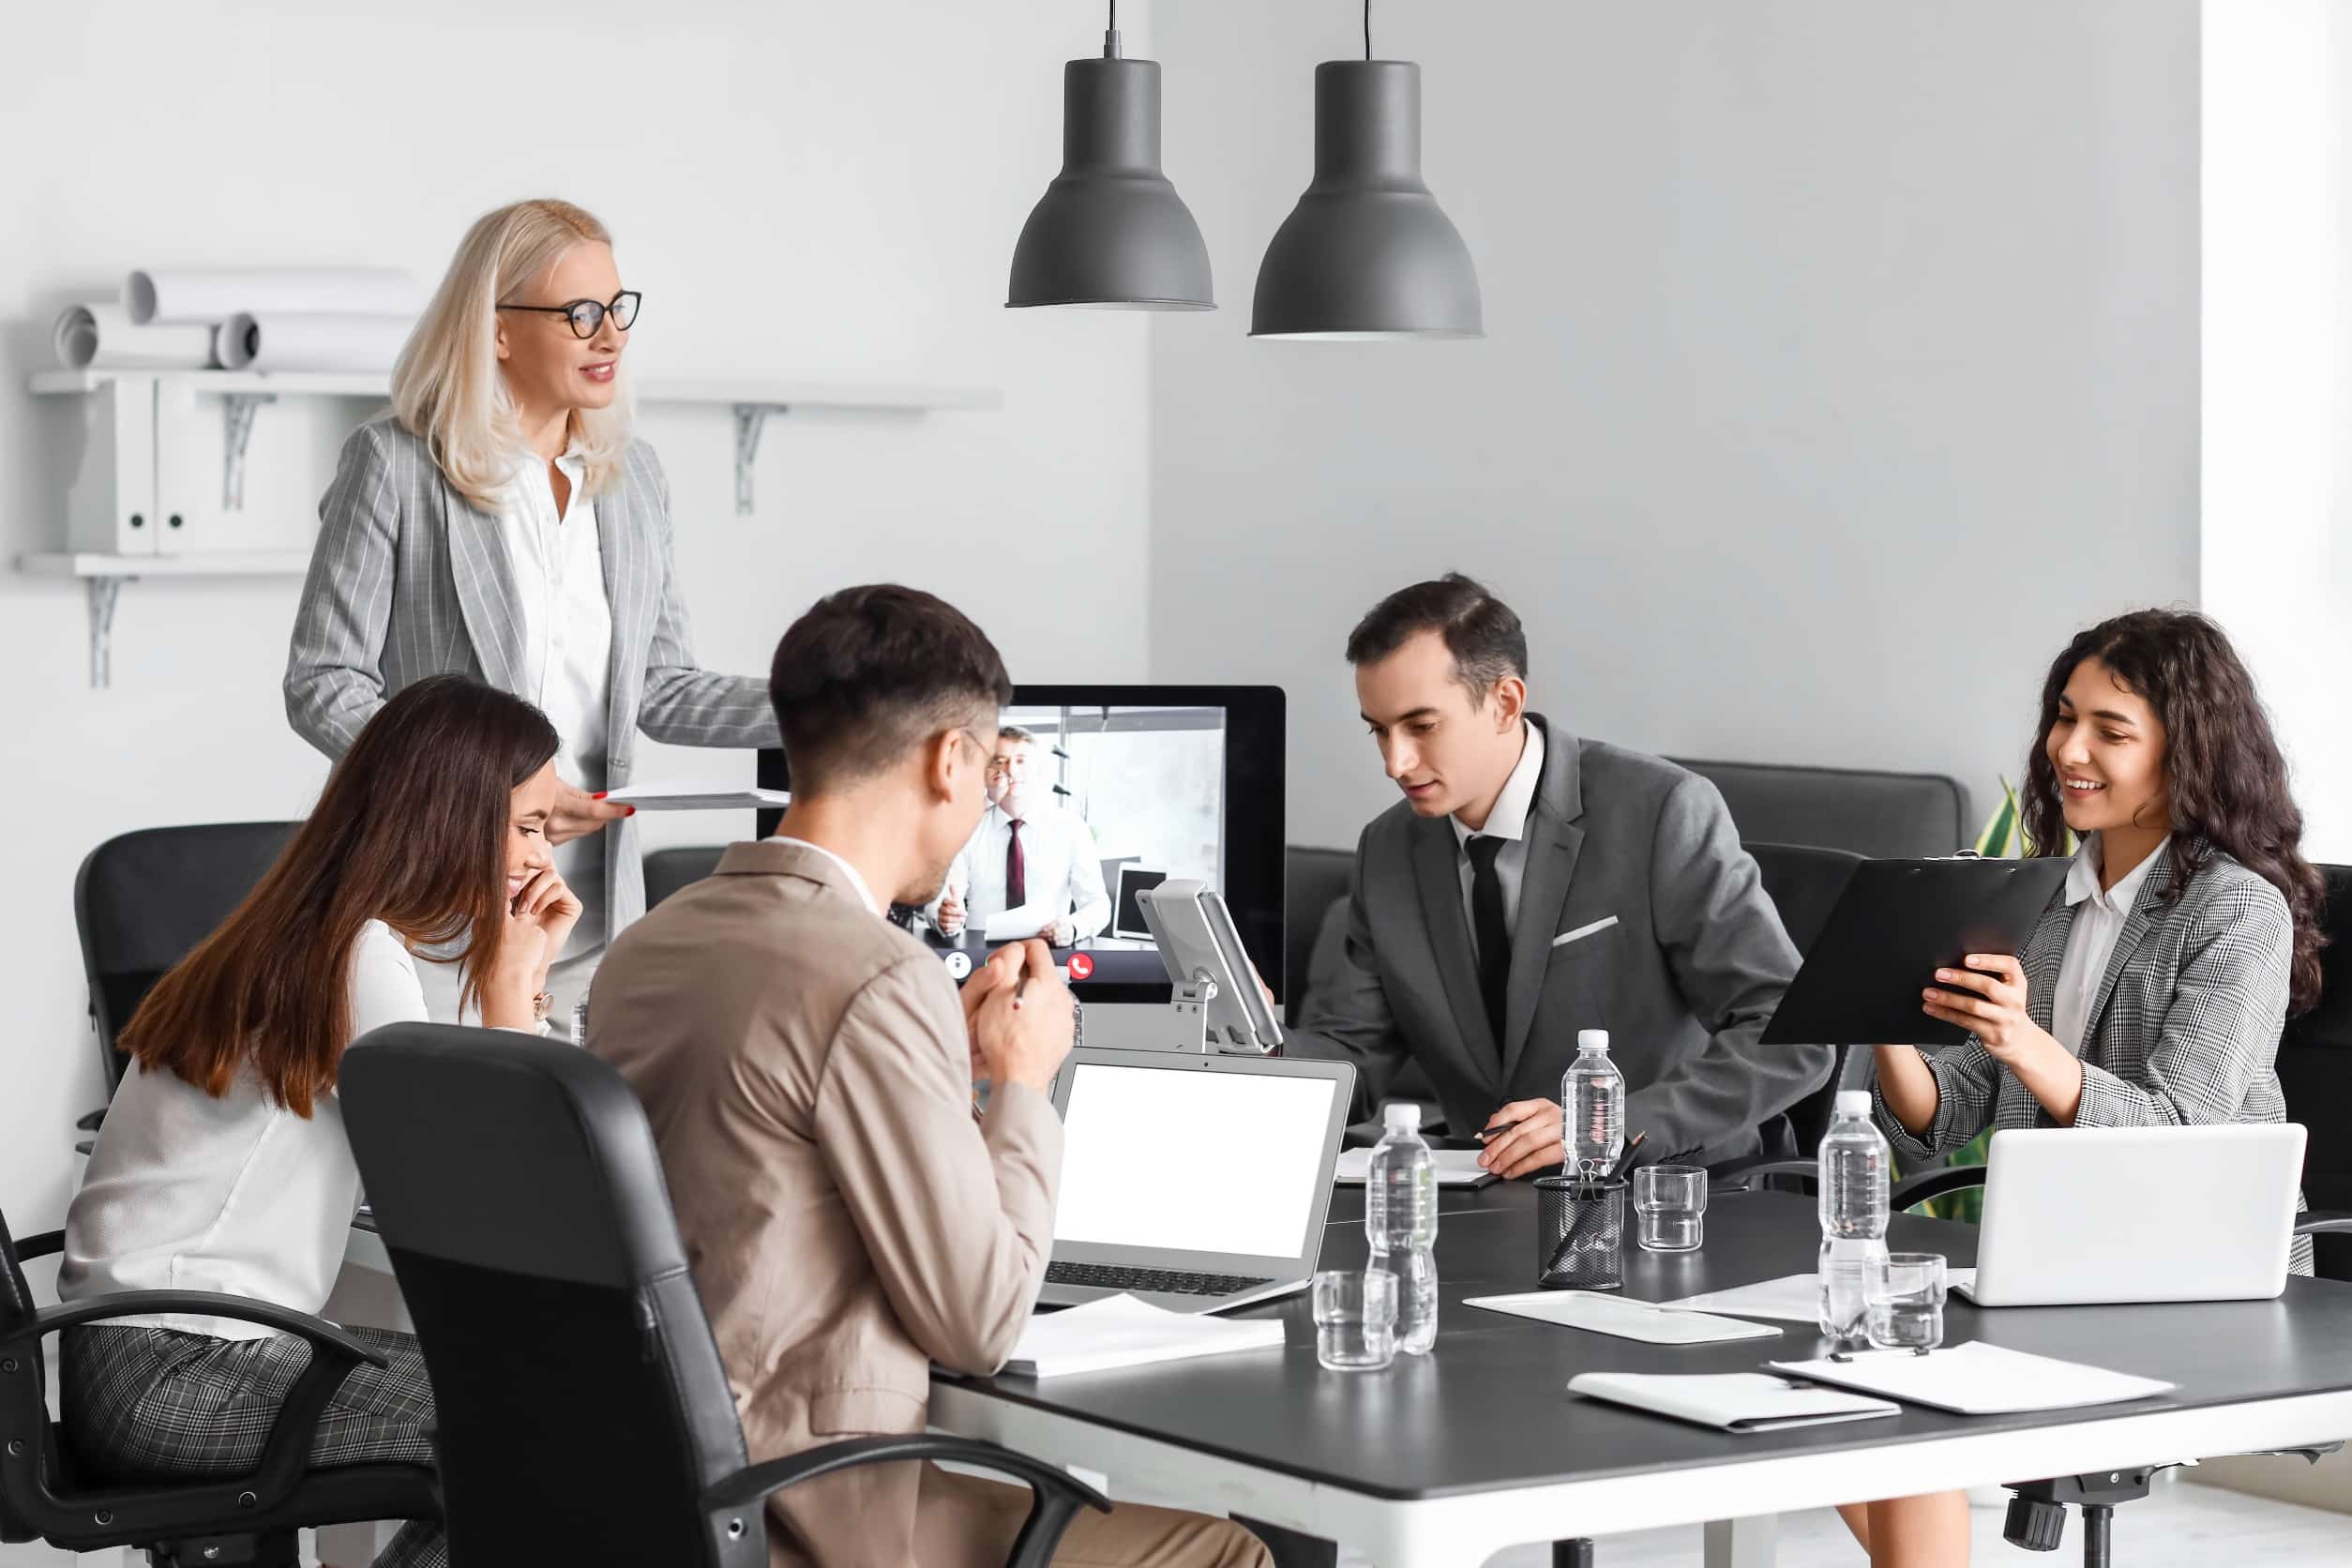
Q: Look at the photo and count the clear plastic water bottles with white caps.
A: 3